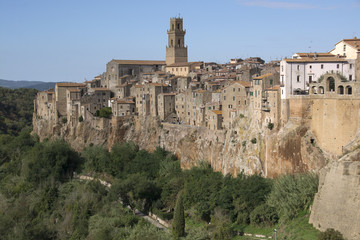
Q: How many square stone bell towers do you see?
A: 1